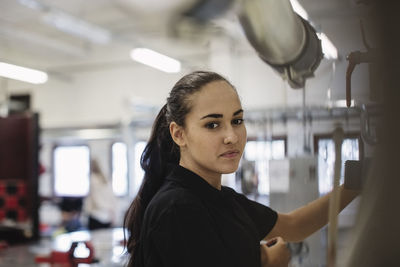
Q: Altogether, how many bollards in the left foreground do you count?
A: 0